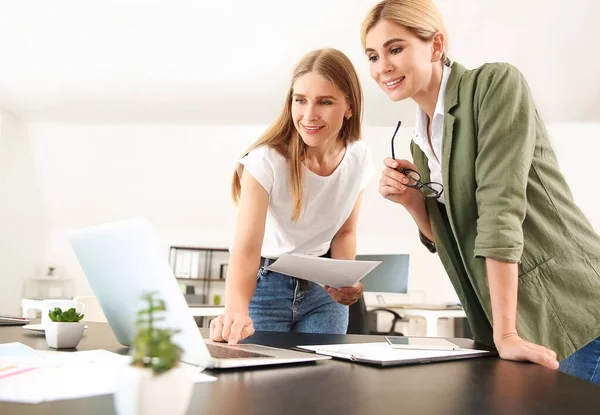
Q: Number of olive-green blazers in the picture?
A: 1